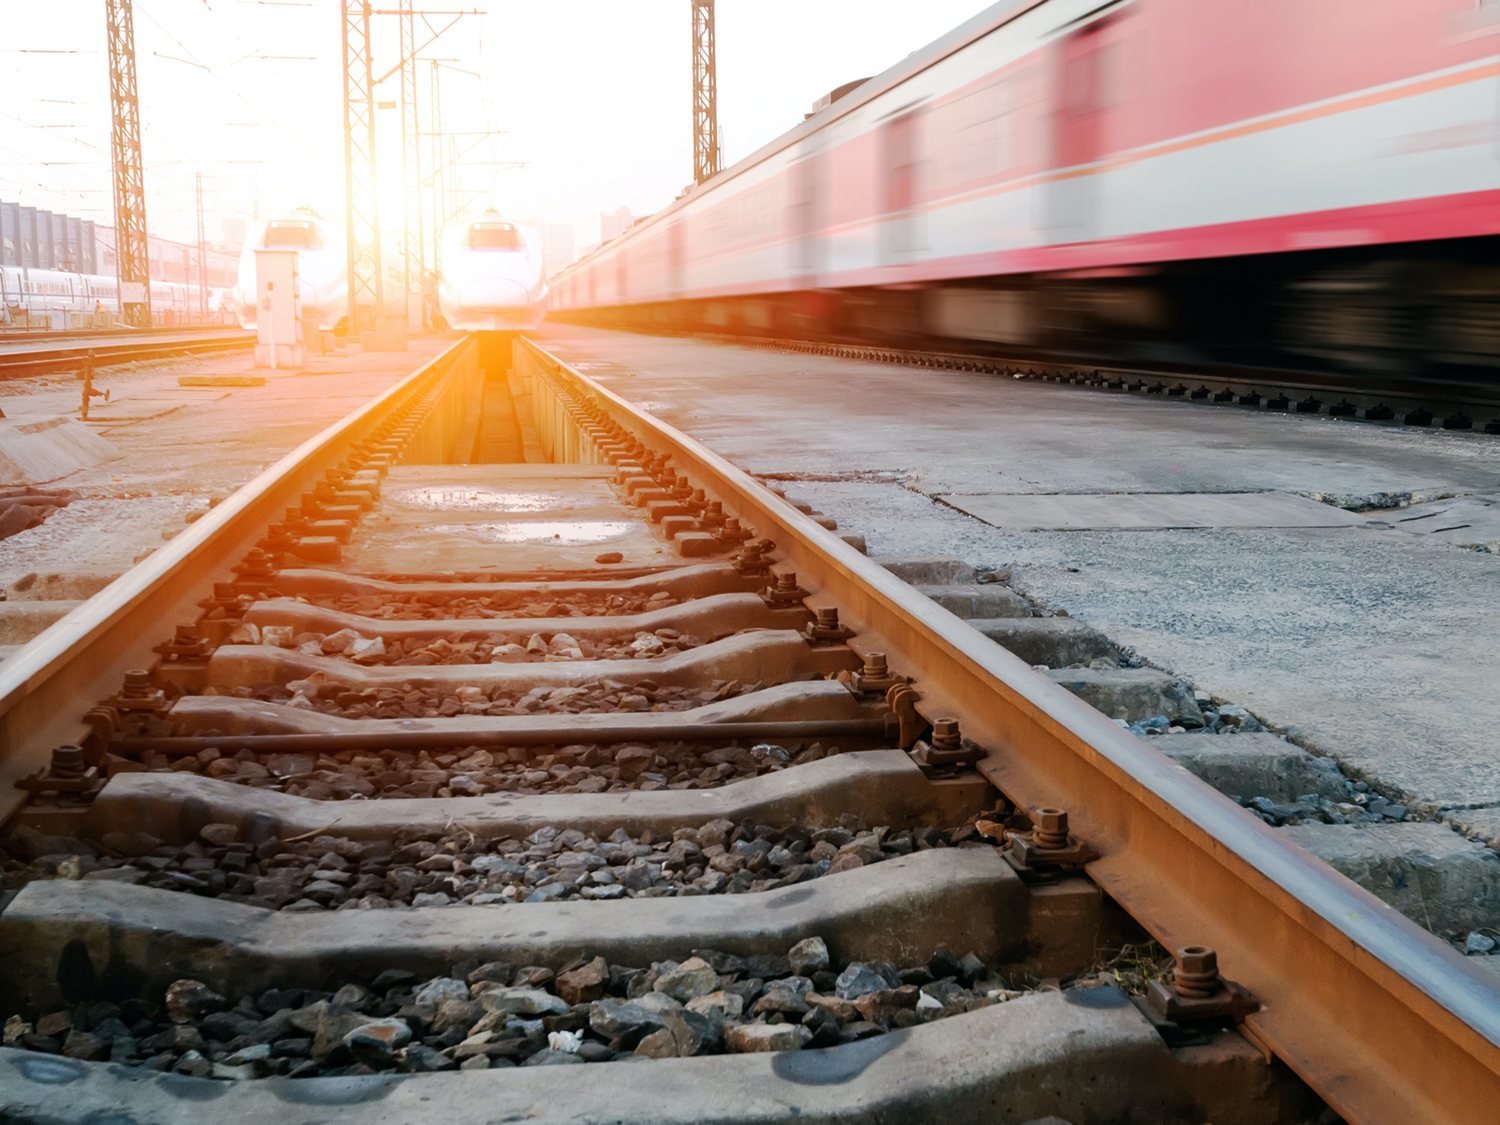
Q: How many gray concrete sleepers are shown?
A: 7